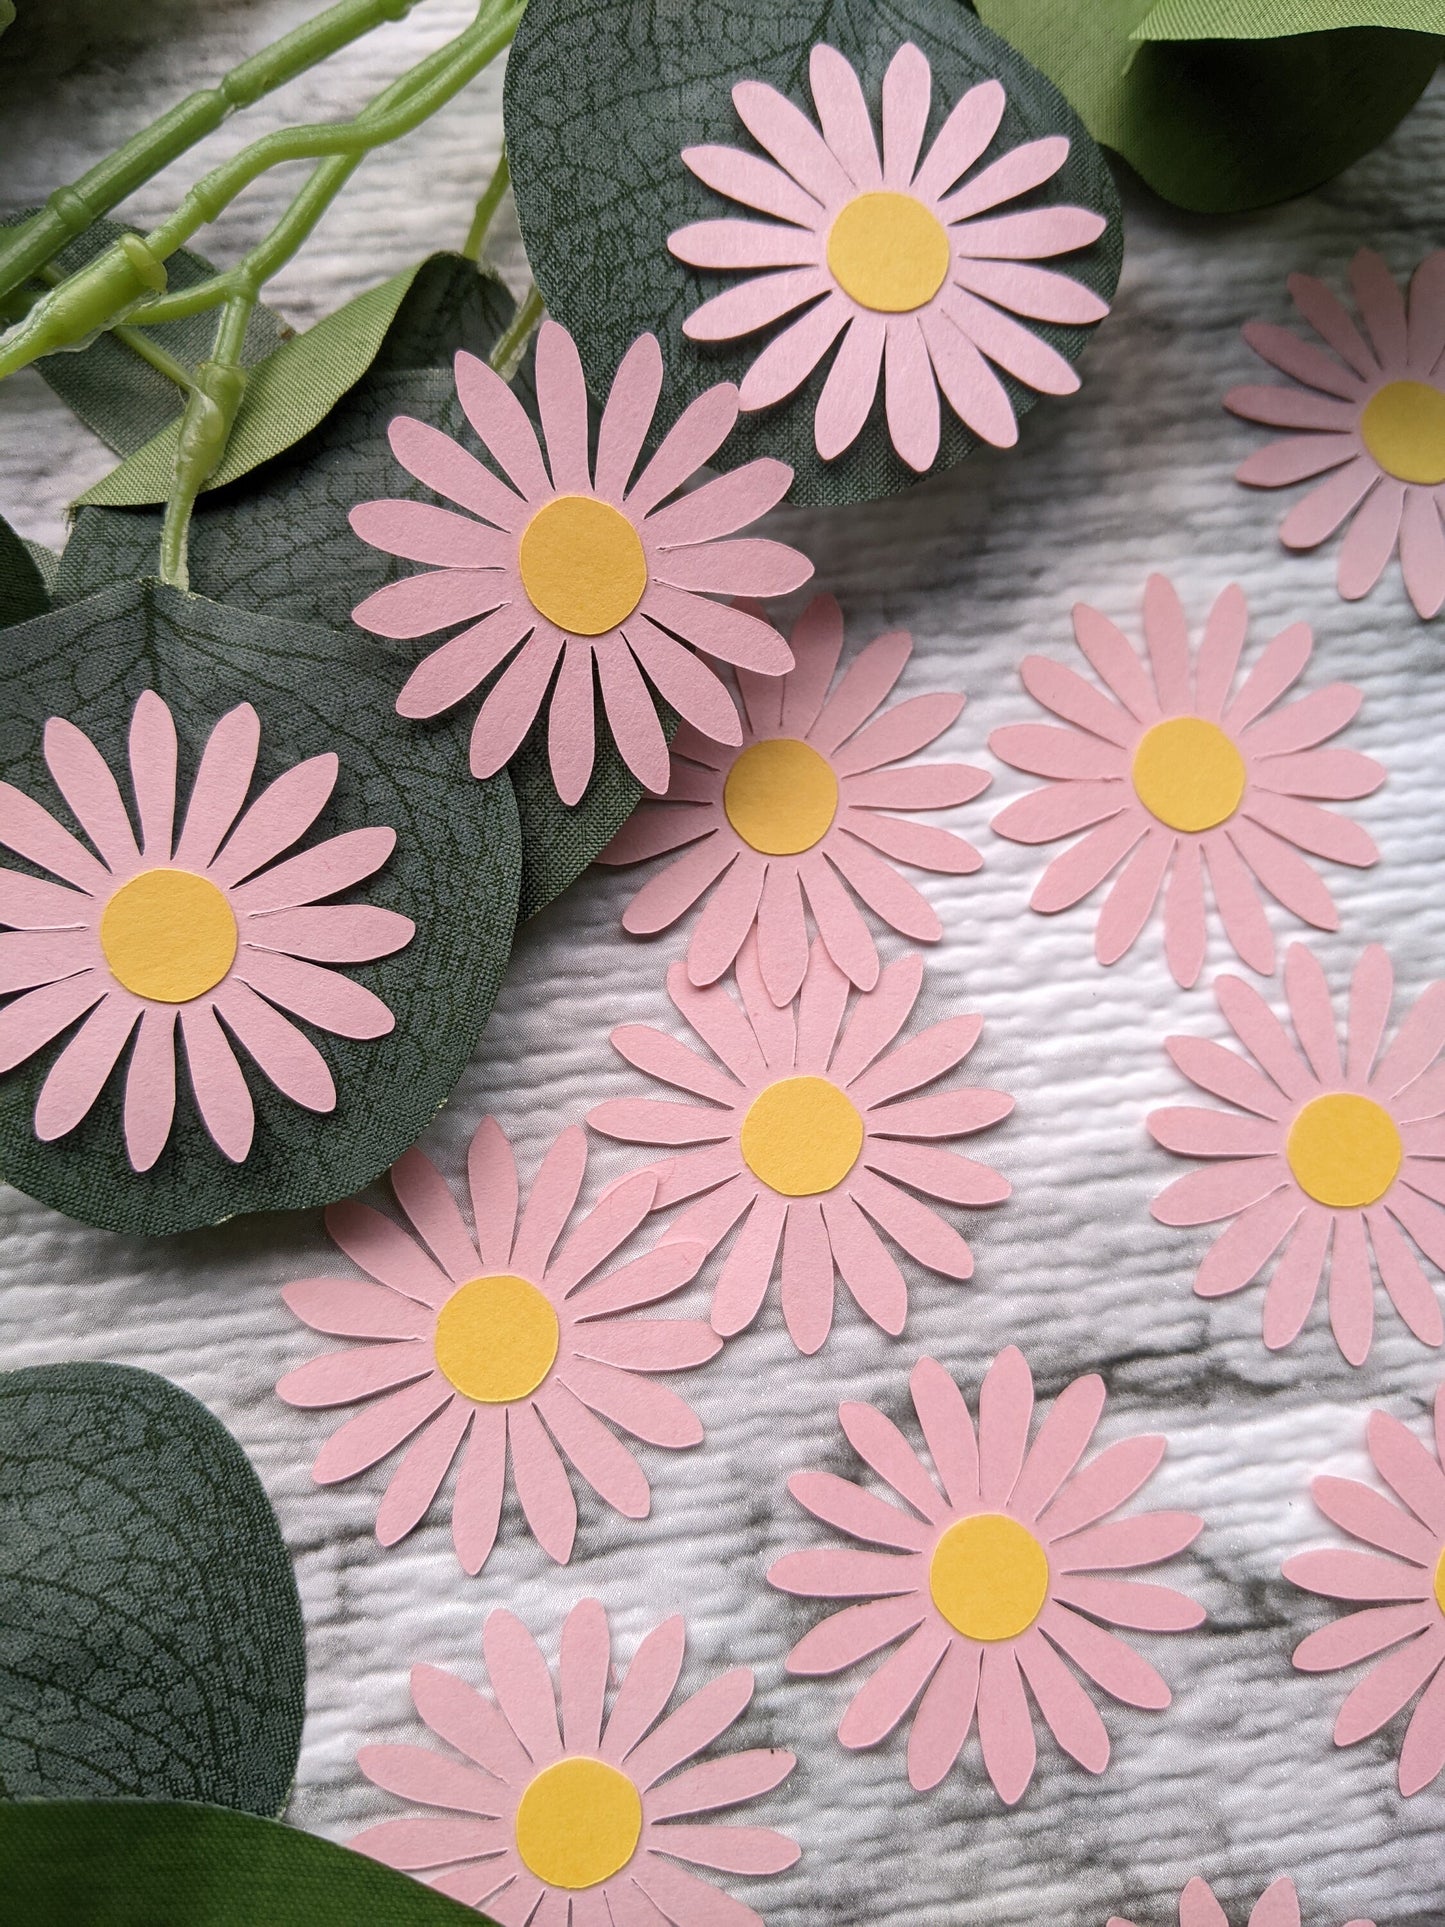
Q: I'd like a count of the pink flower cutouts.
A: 13